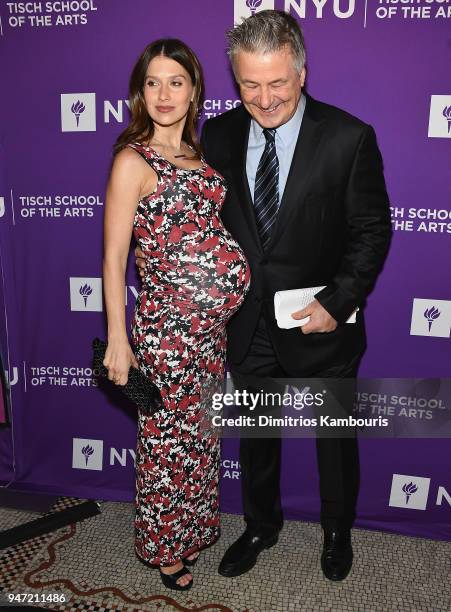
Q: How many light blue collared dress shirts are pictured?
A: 1